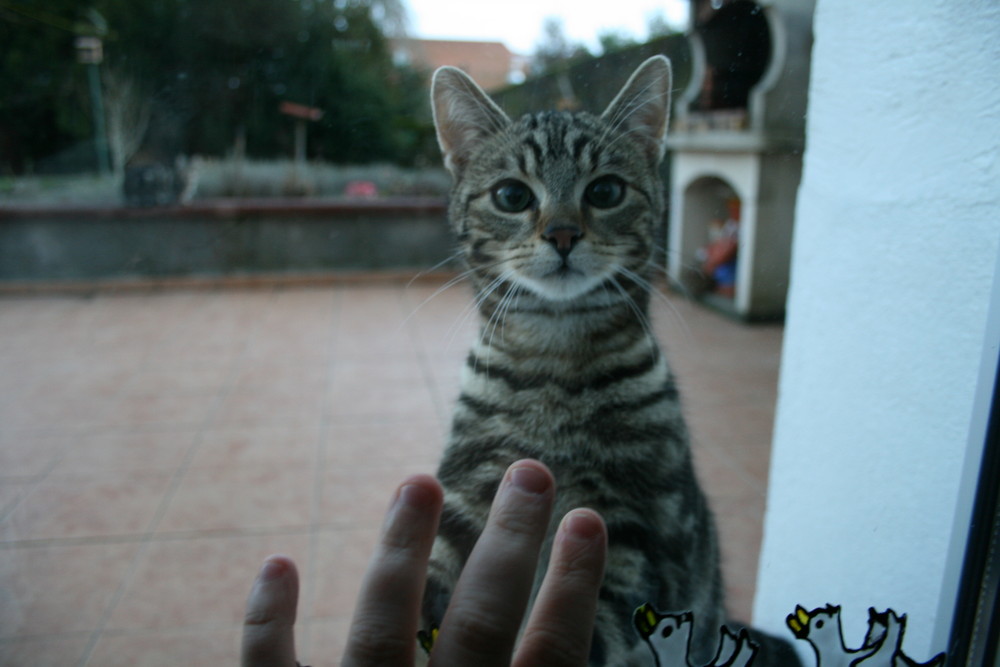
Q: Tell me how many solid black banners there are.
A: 0